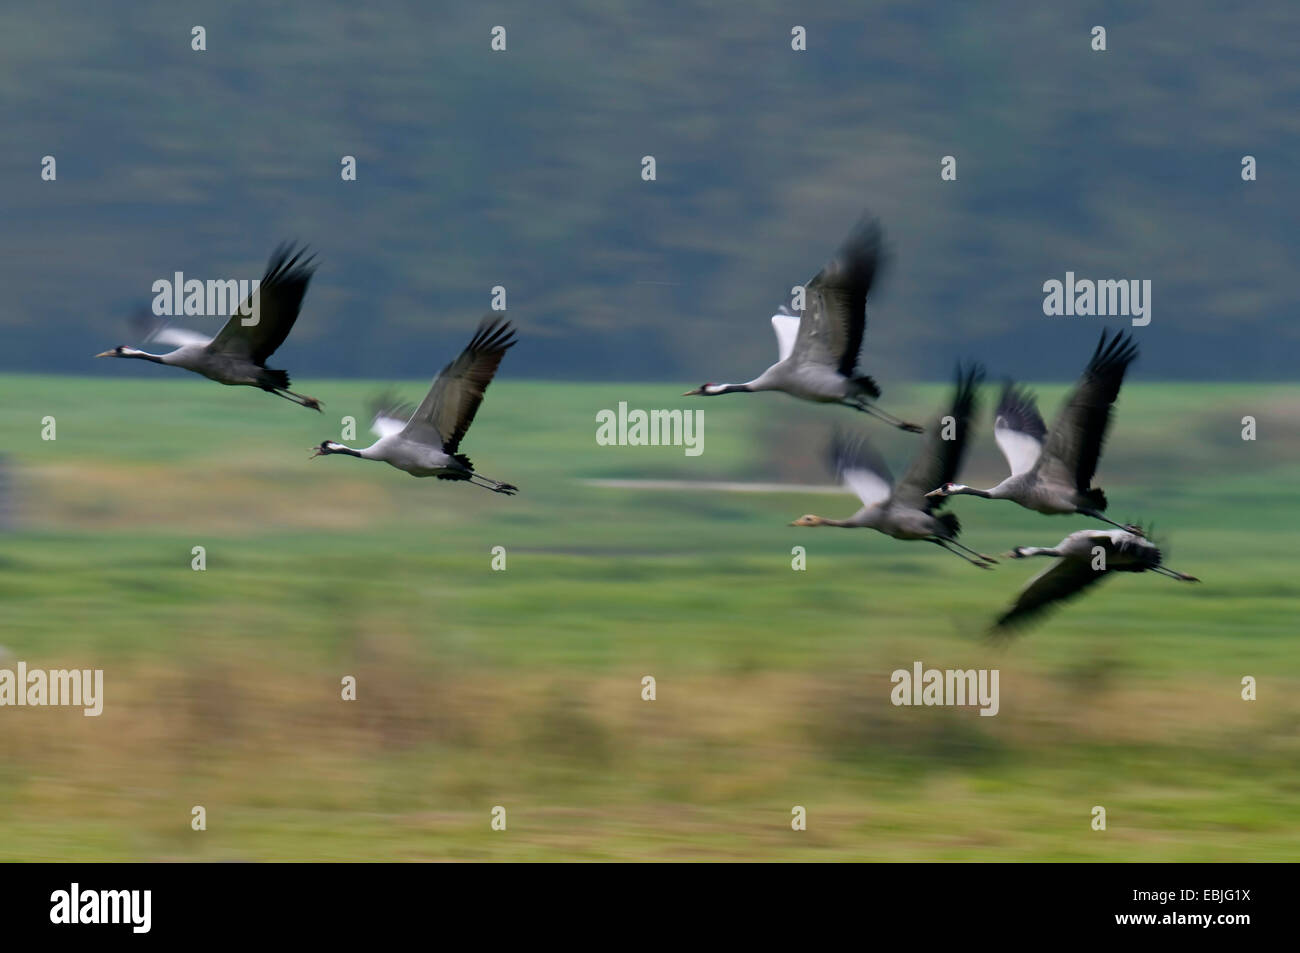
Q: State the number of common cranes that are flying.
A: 6